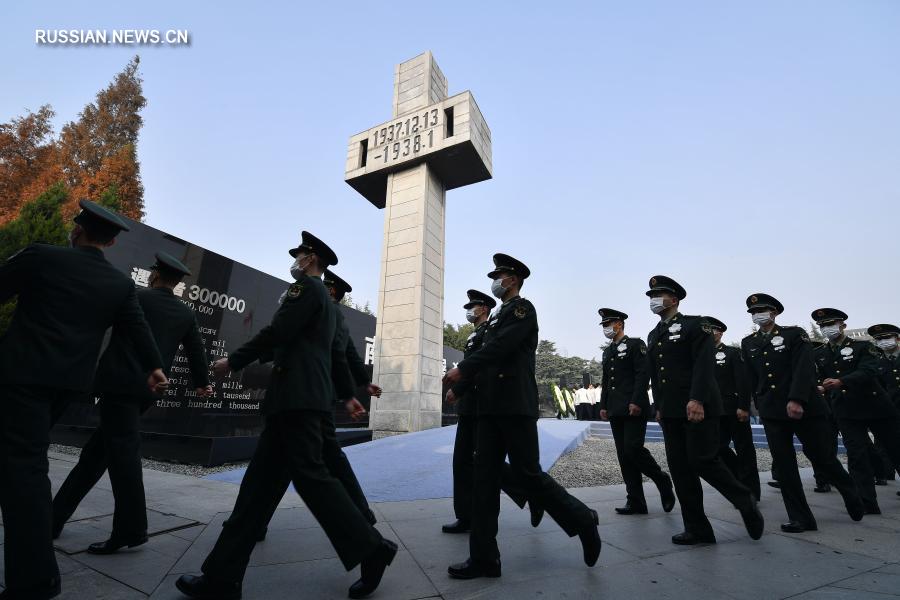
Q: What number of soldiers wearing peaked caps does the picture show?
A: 12